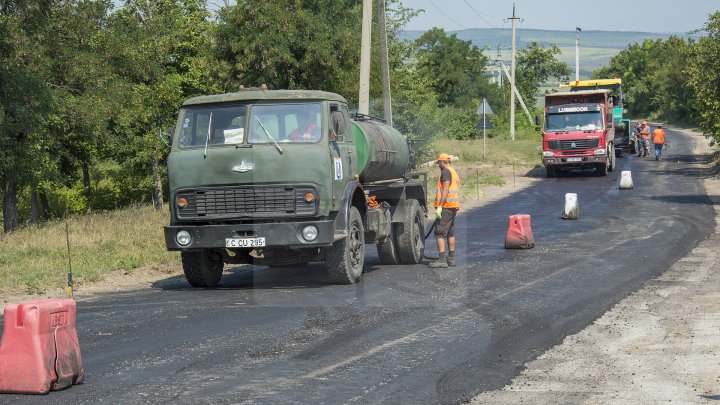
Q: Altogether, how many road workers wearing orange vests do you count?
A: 3